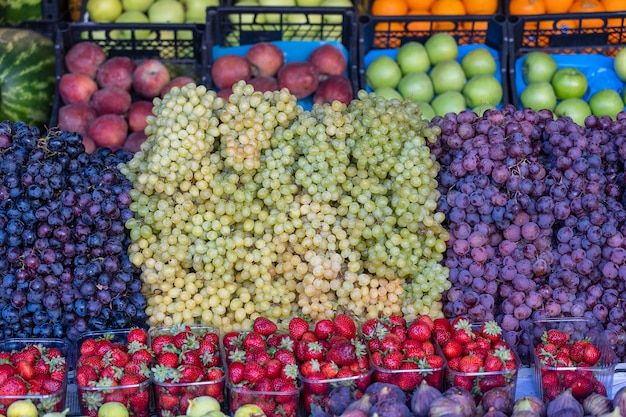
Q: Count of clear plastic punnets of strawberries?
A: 8